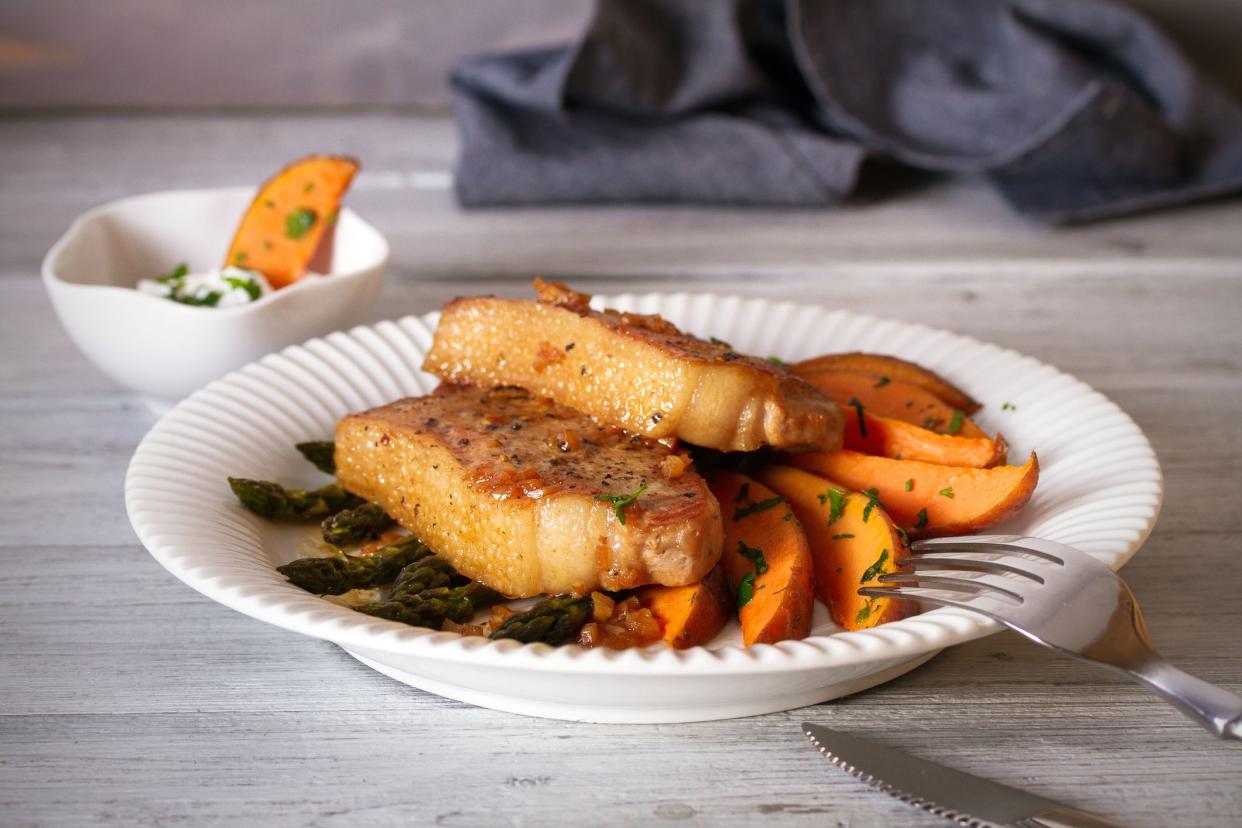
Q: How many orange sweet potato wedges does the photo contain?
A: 8